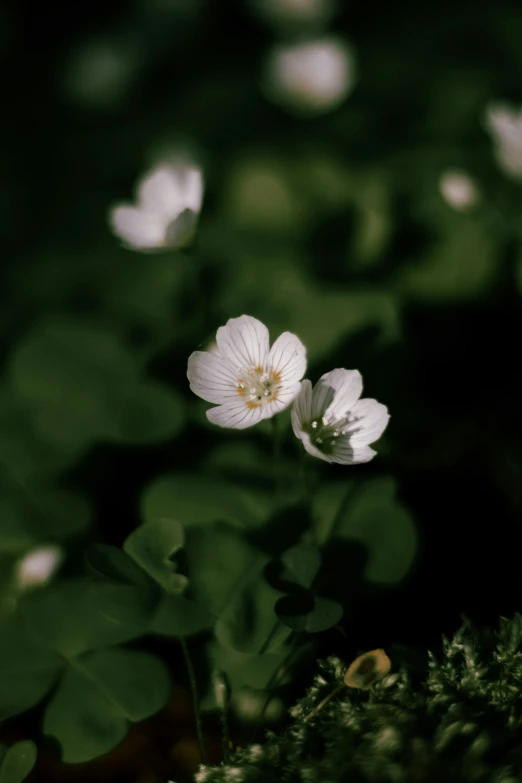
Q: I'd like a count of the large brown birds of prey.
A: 0